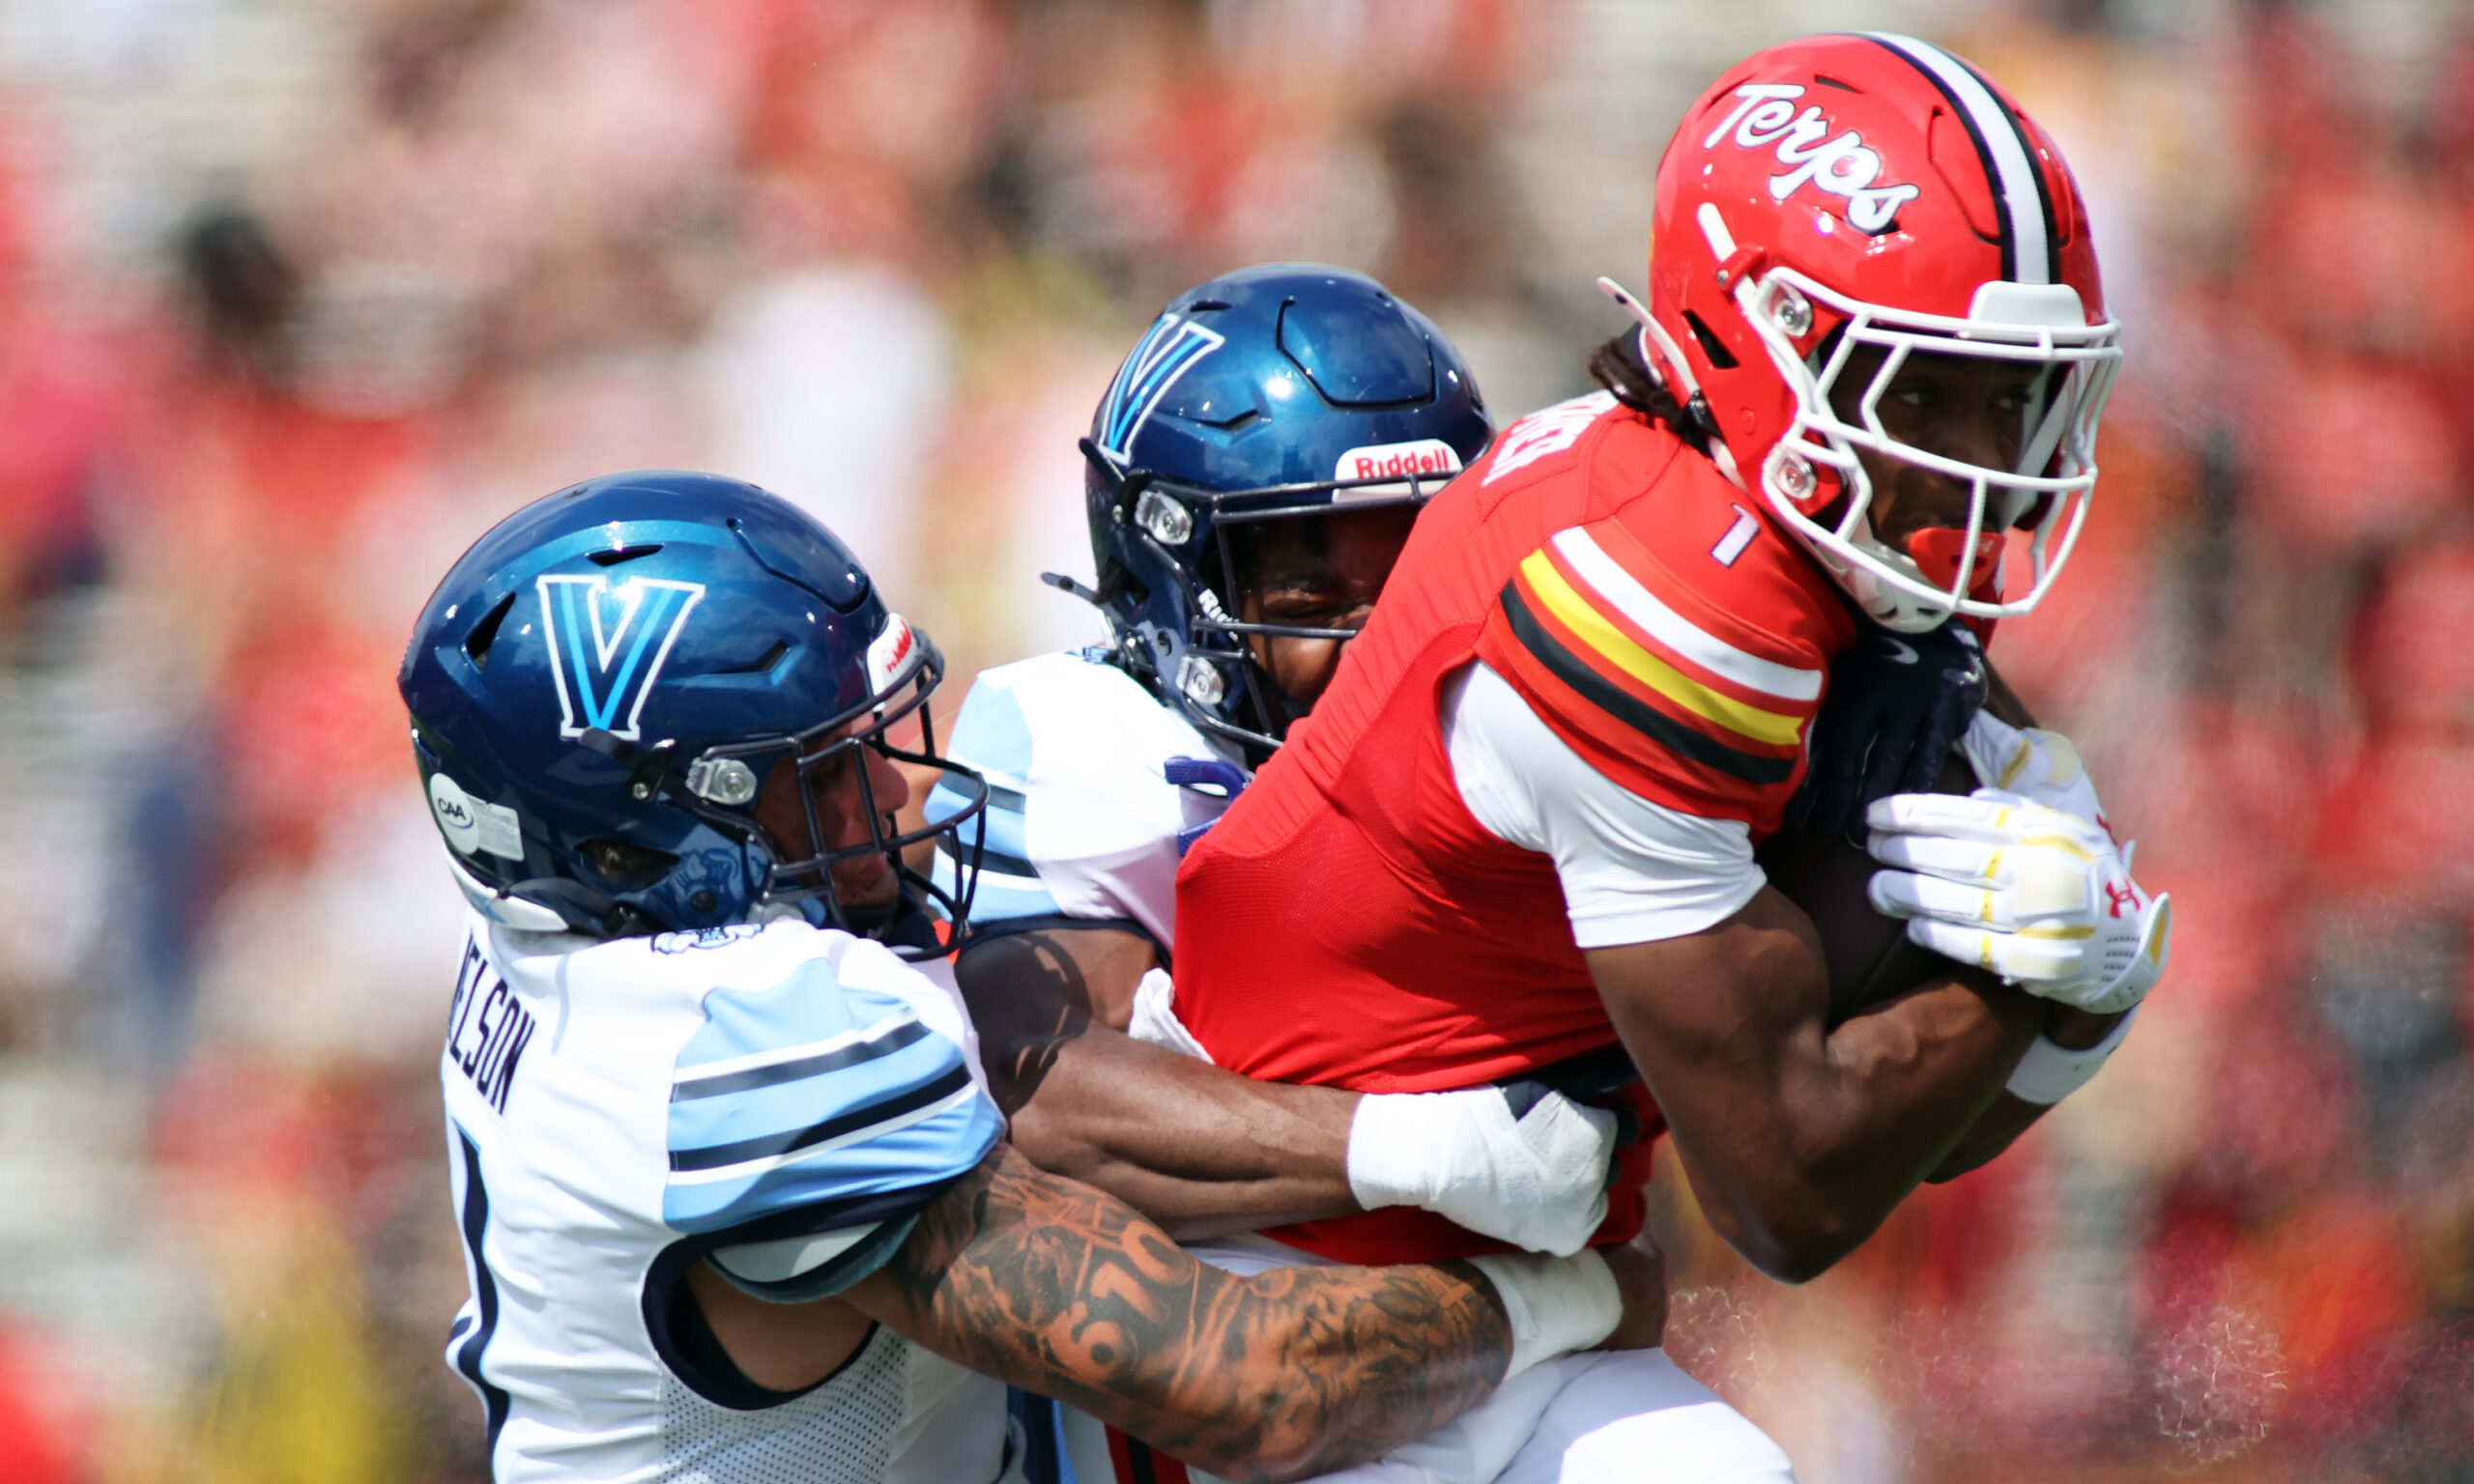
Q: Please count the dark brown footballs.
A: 1